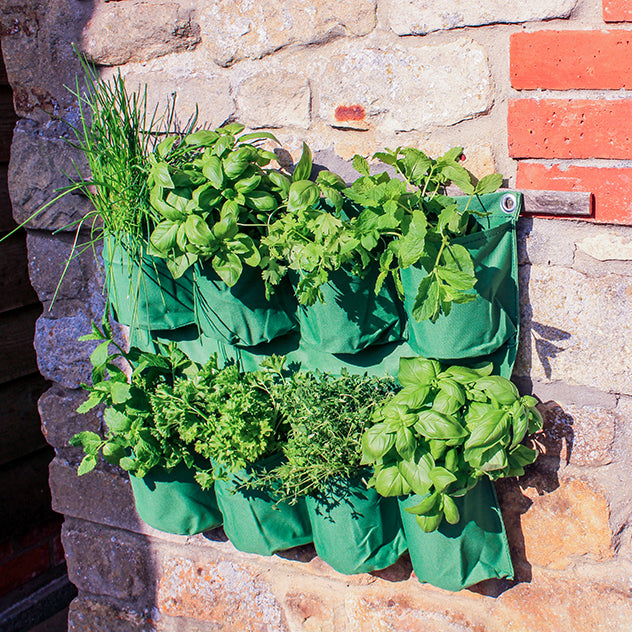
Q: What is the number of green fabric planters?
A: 8